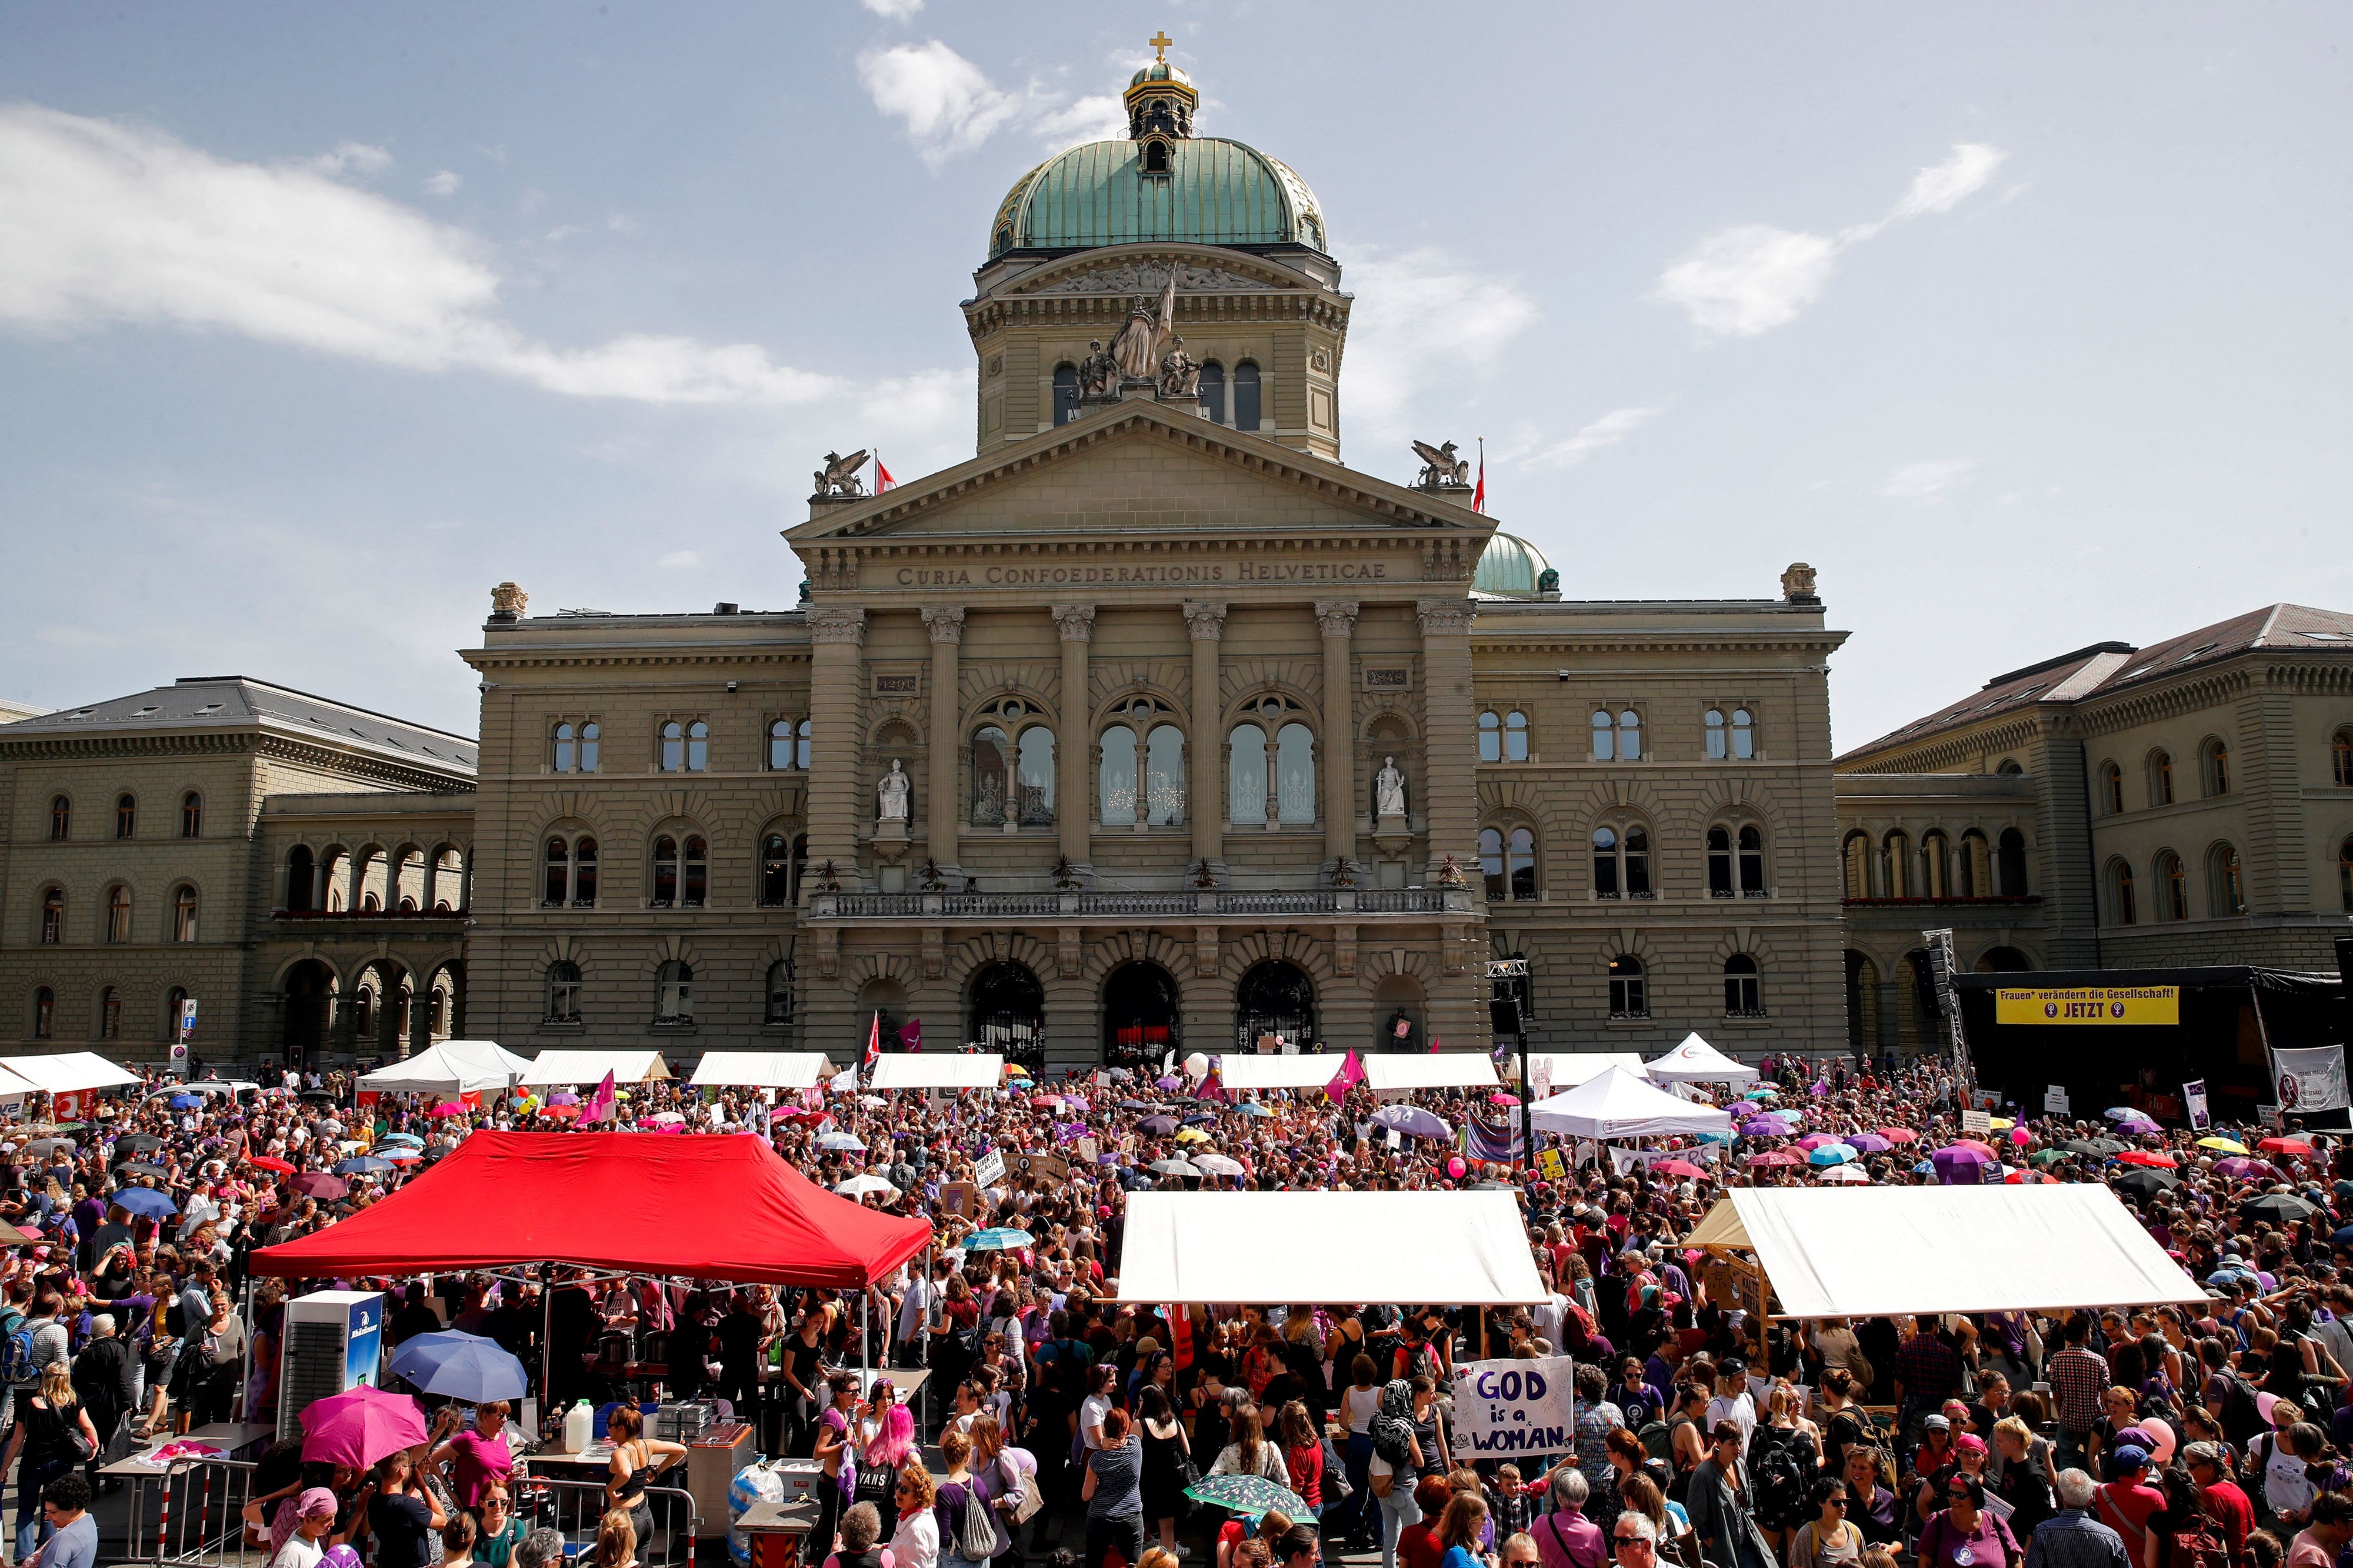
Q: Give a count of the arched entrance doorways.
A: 3